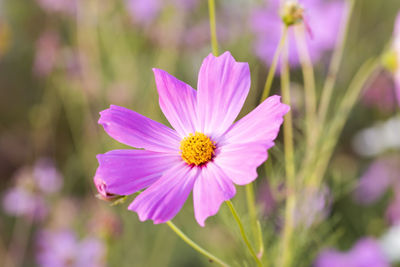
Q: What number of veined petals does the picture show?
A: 8